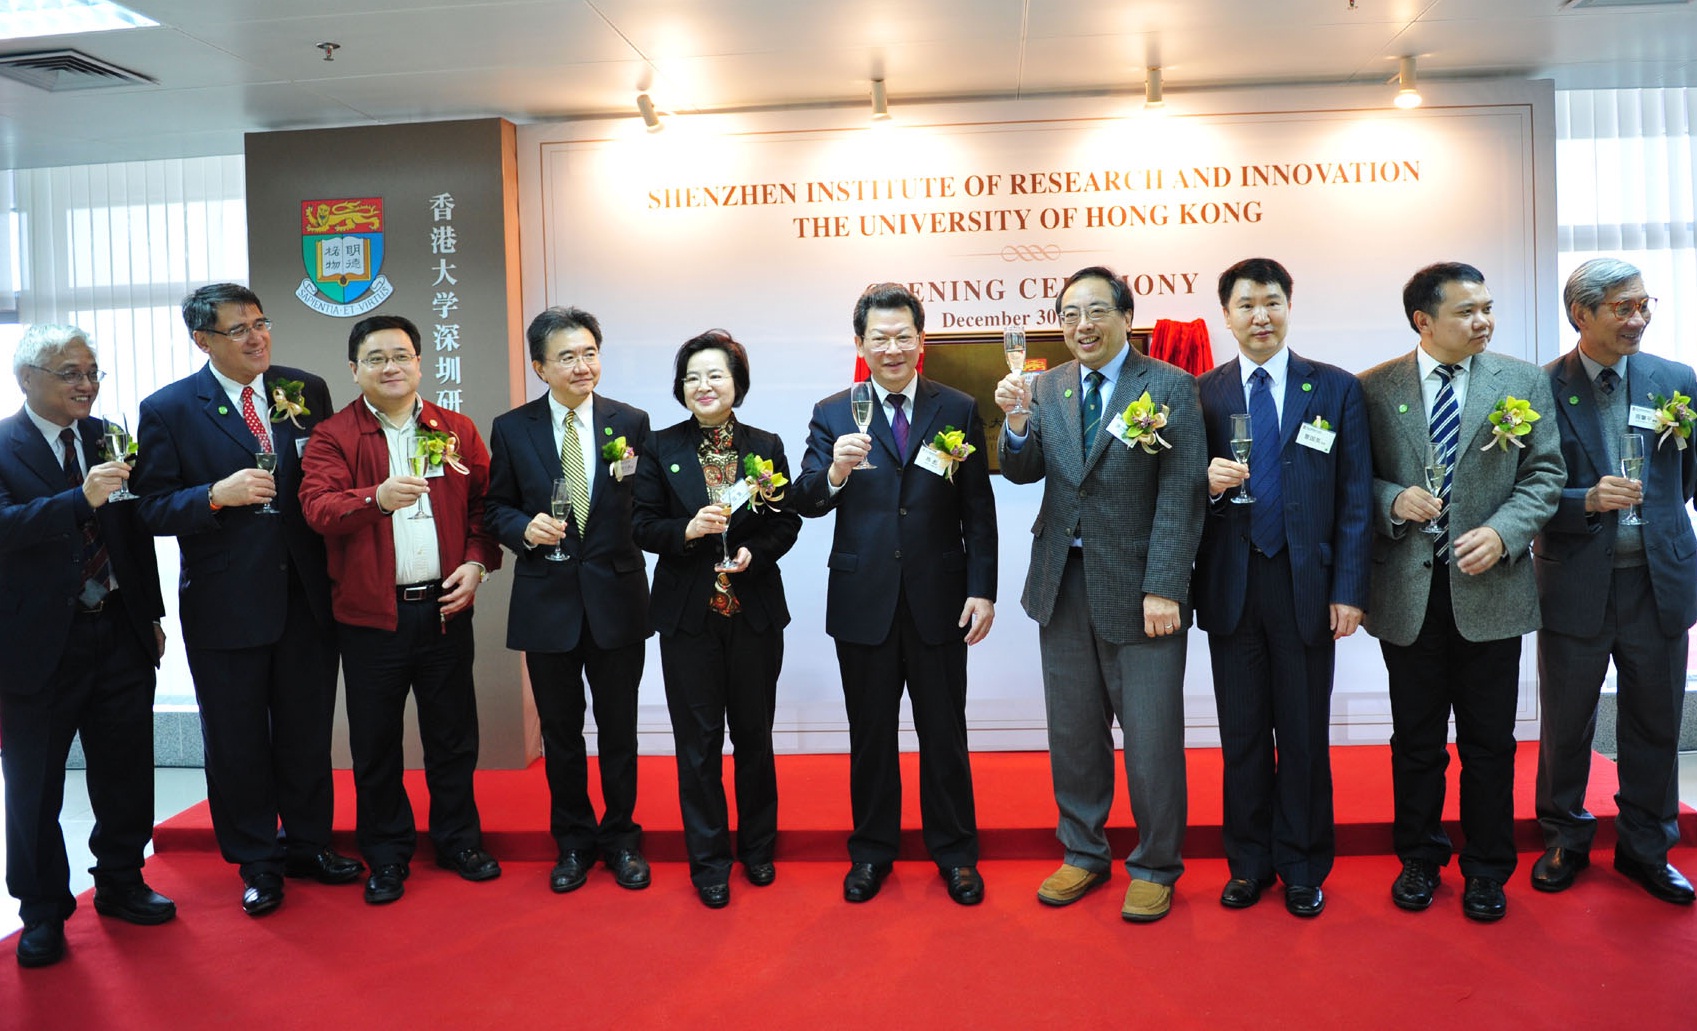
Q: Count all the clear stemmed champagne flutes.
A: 10